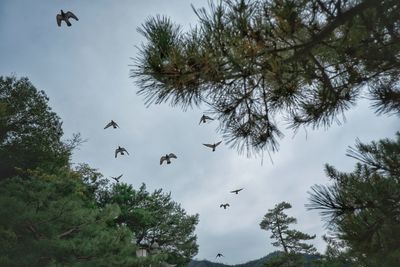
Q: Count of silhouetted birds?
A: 10